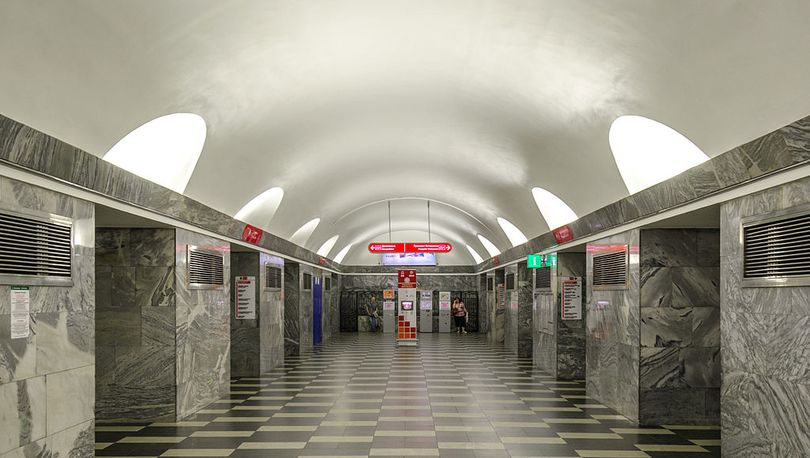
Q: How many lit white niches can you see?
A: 10